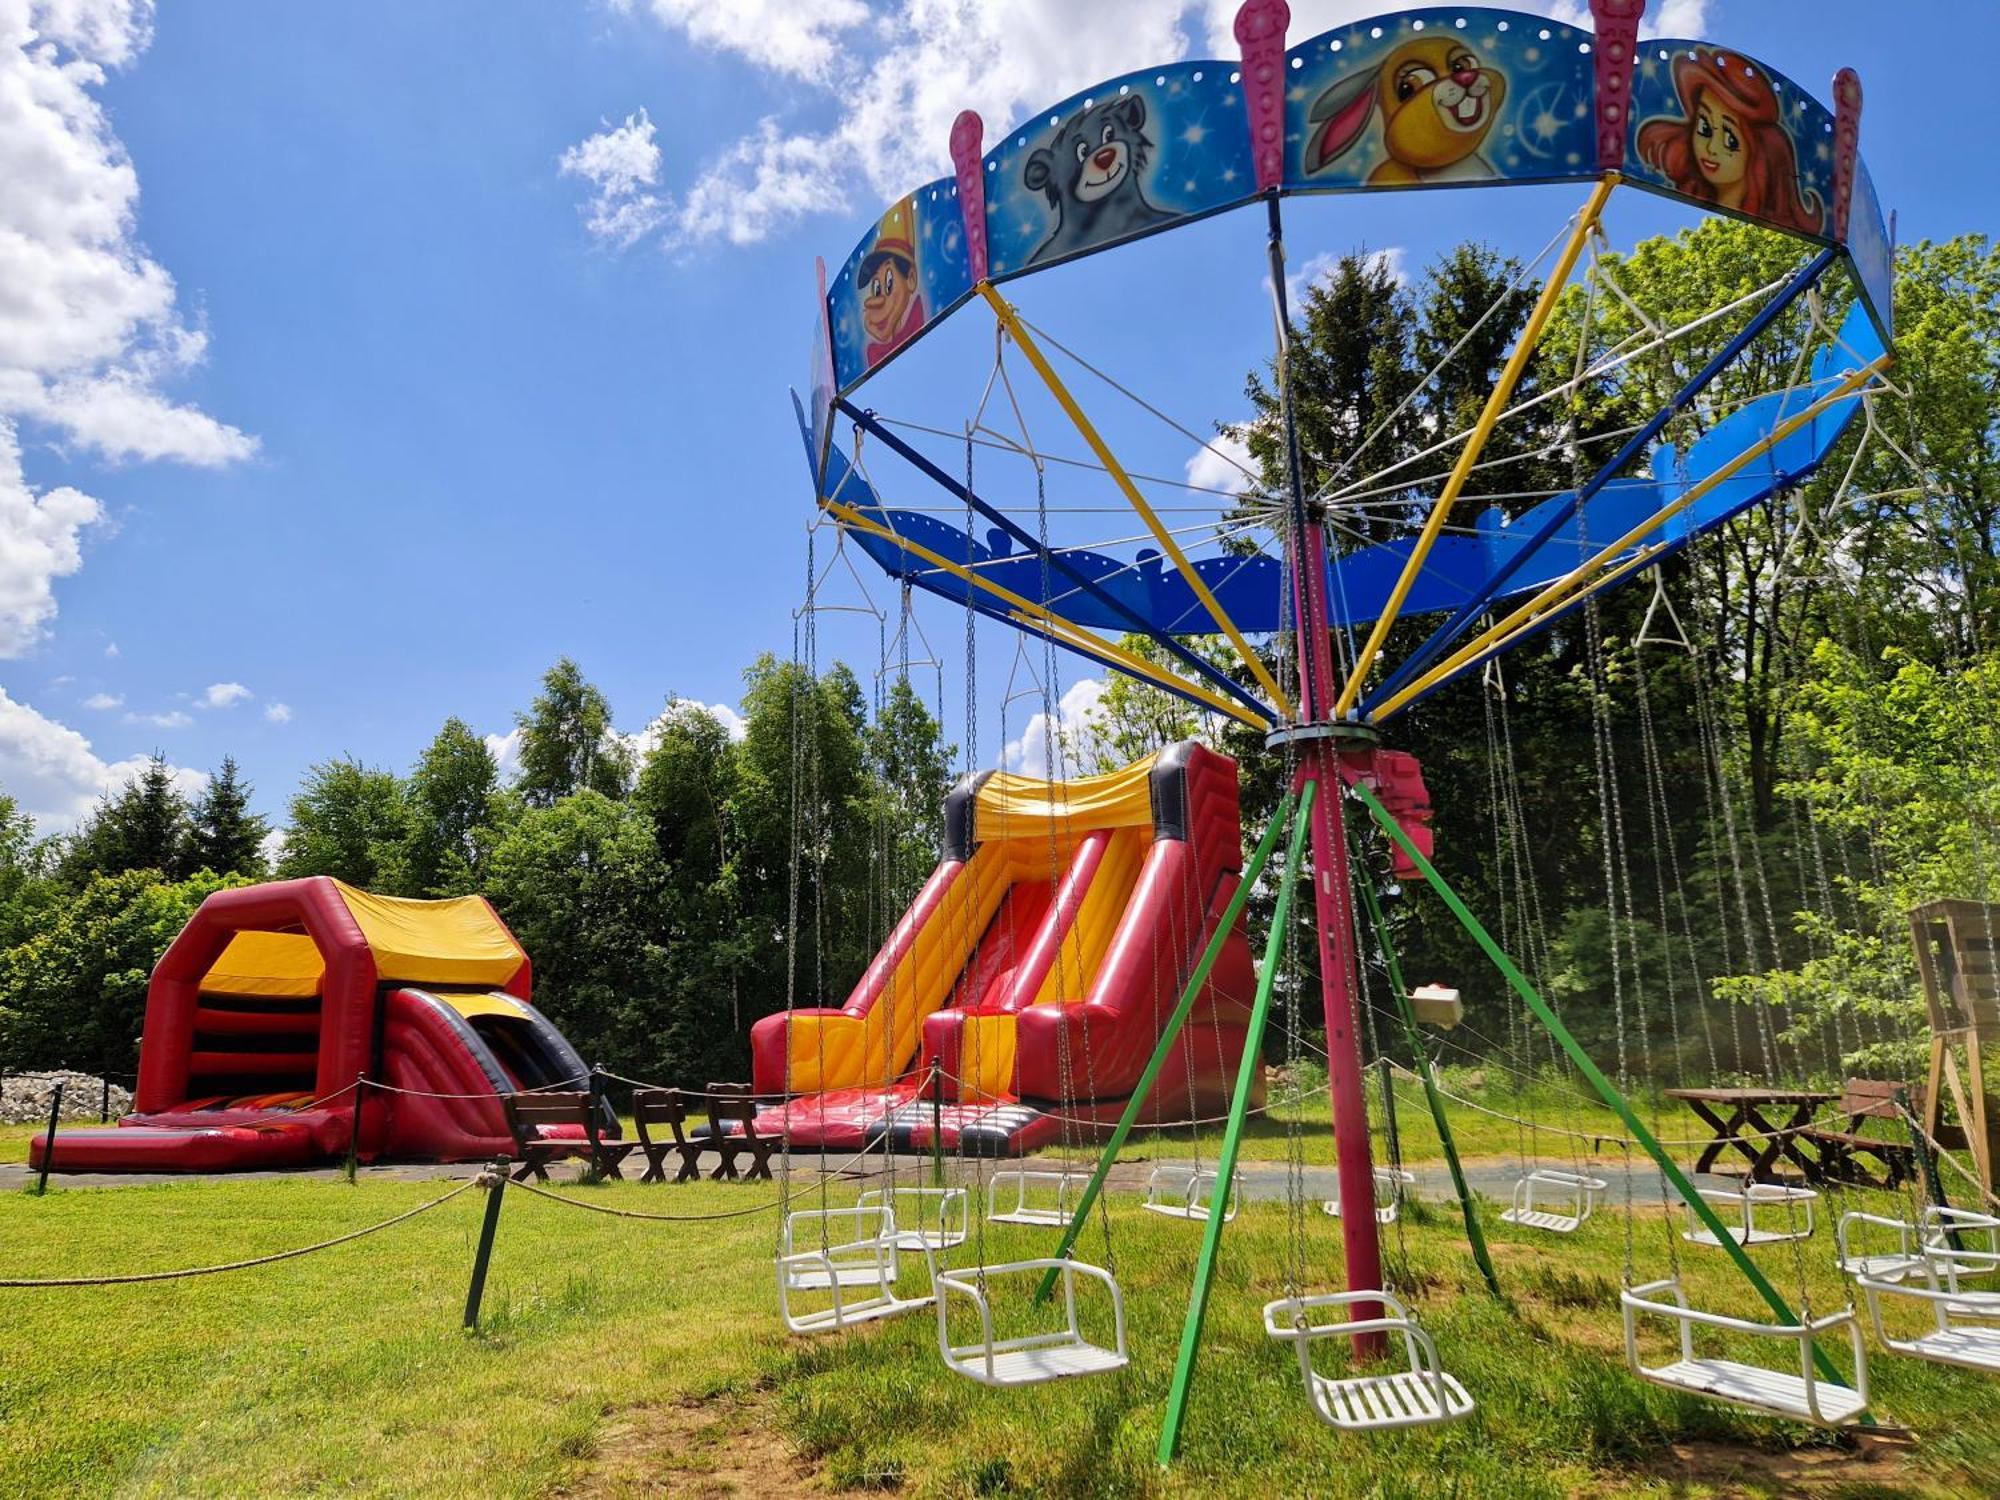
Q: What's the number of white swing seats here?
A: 14